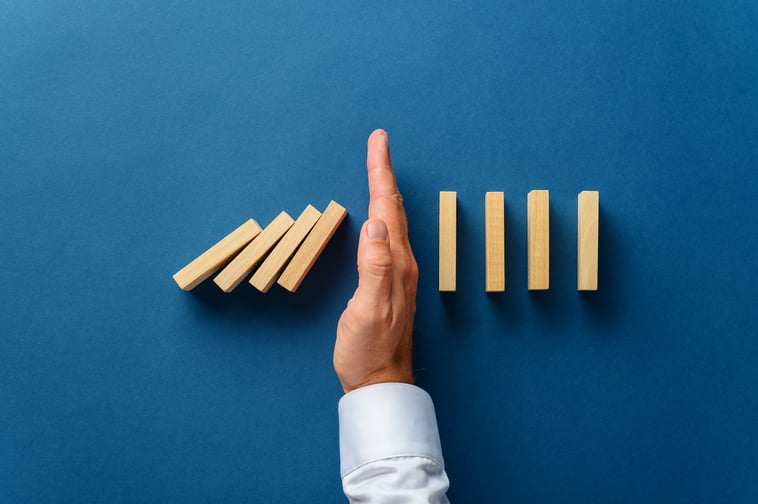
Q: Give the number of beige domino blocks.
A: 8